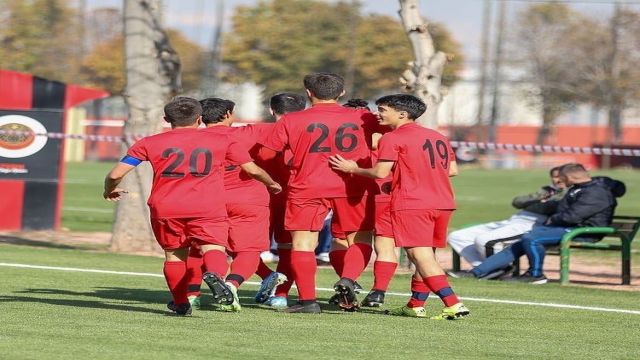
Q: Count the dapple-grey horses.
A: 0